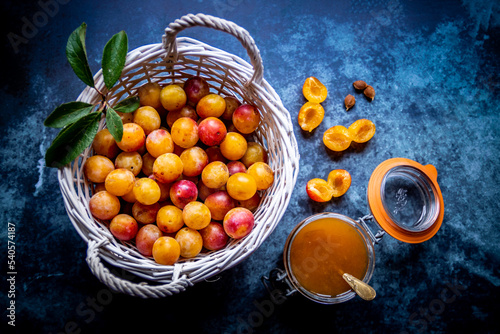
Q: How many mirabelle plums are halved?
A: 3